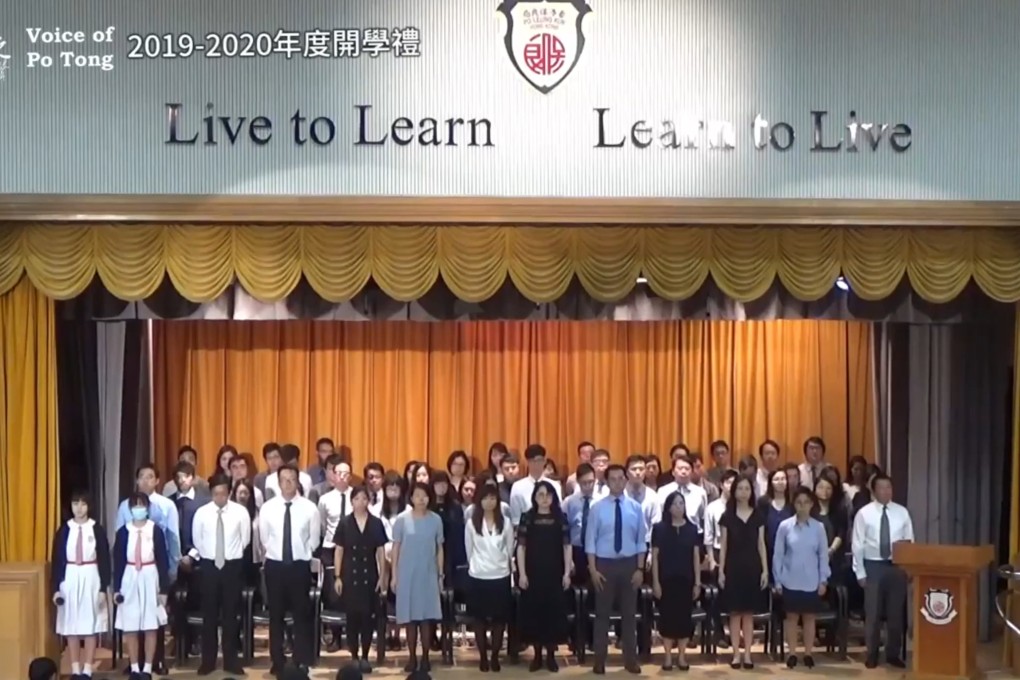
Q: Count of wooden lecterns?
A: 1